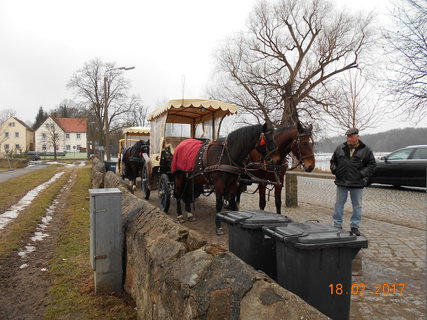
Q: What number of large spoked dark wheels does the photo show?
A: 2